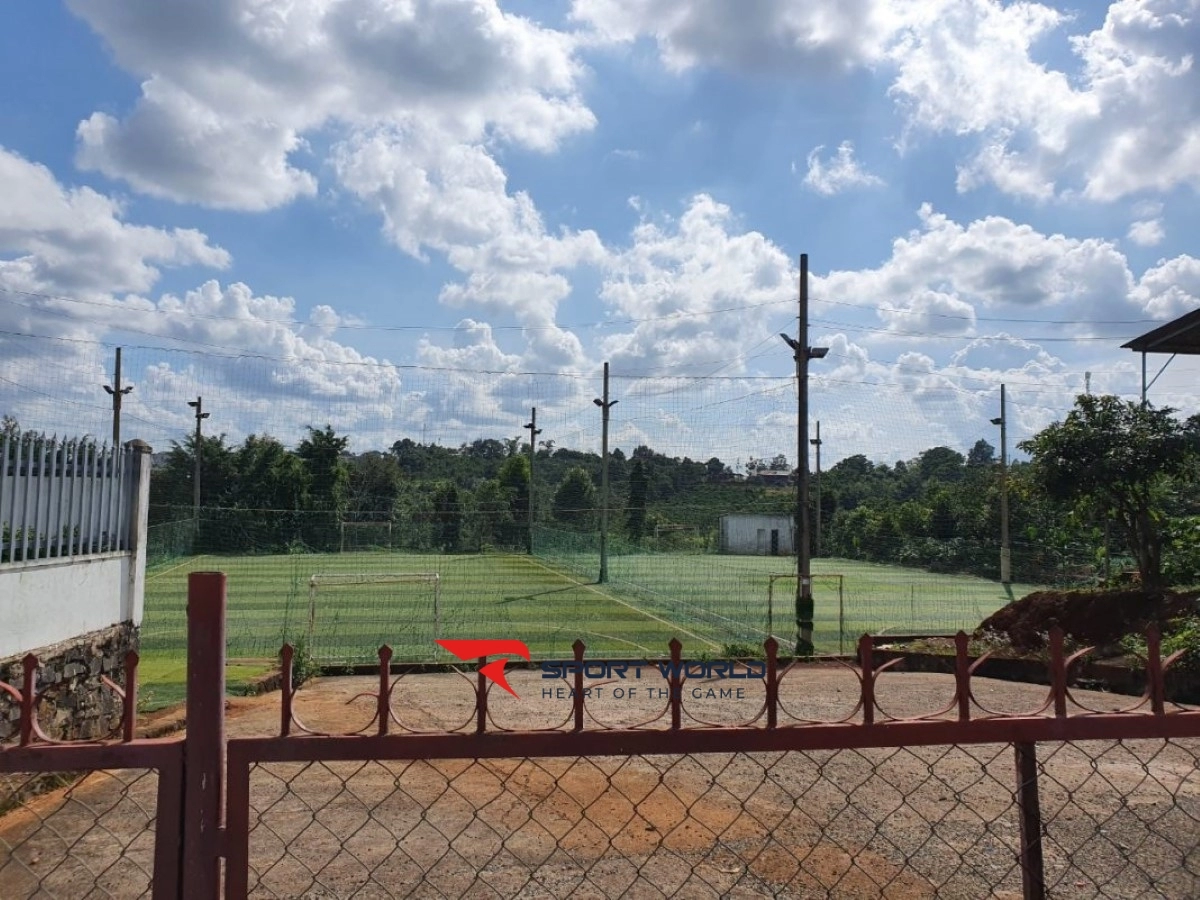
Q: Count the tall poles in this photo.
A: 7